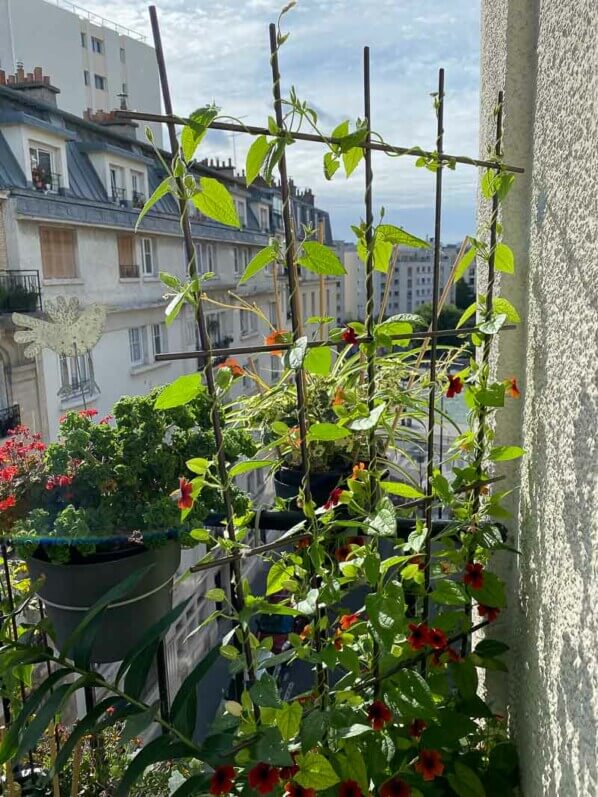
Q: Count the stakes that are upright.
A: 5